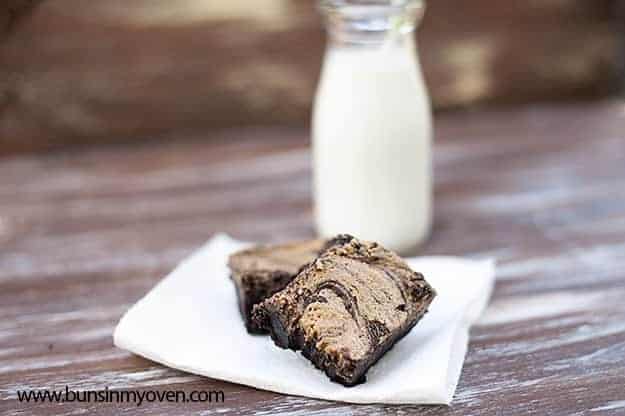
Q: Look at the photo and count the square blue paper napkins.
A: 0